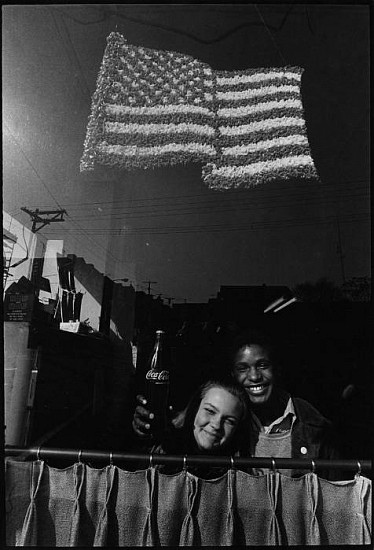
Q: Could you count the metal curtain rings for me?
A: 9